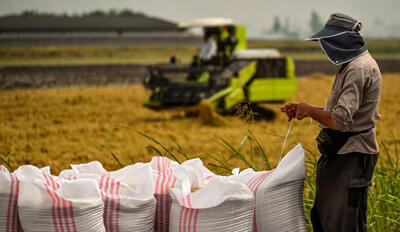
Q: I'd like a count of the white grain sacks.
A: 6